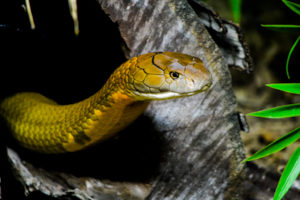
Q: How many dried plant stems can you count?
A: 2